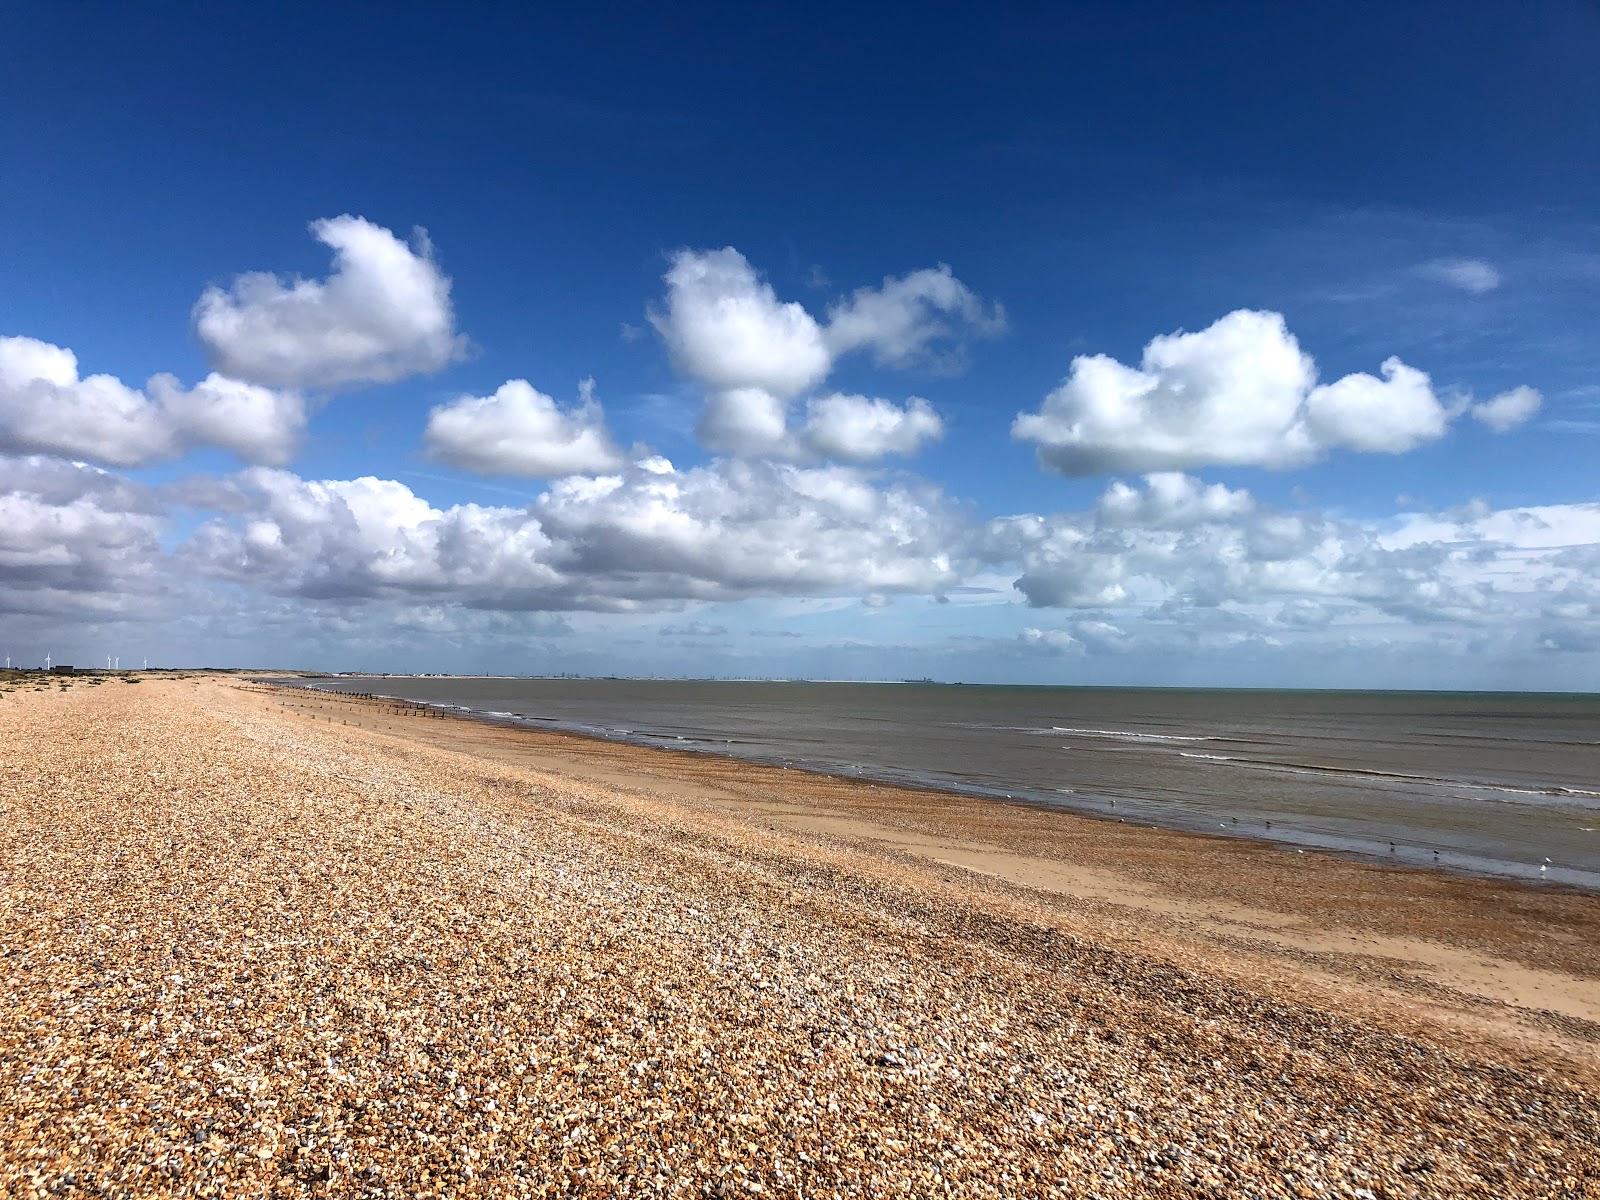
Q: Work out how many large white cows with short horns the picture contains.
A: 0